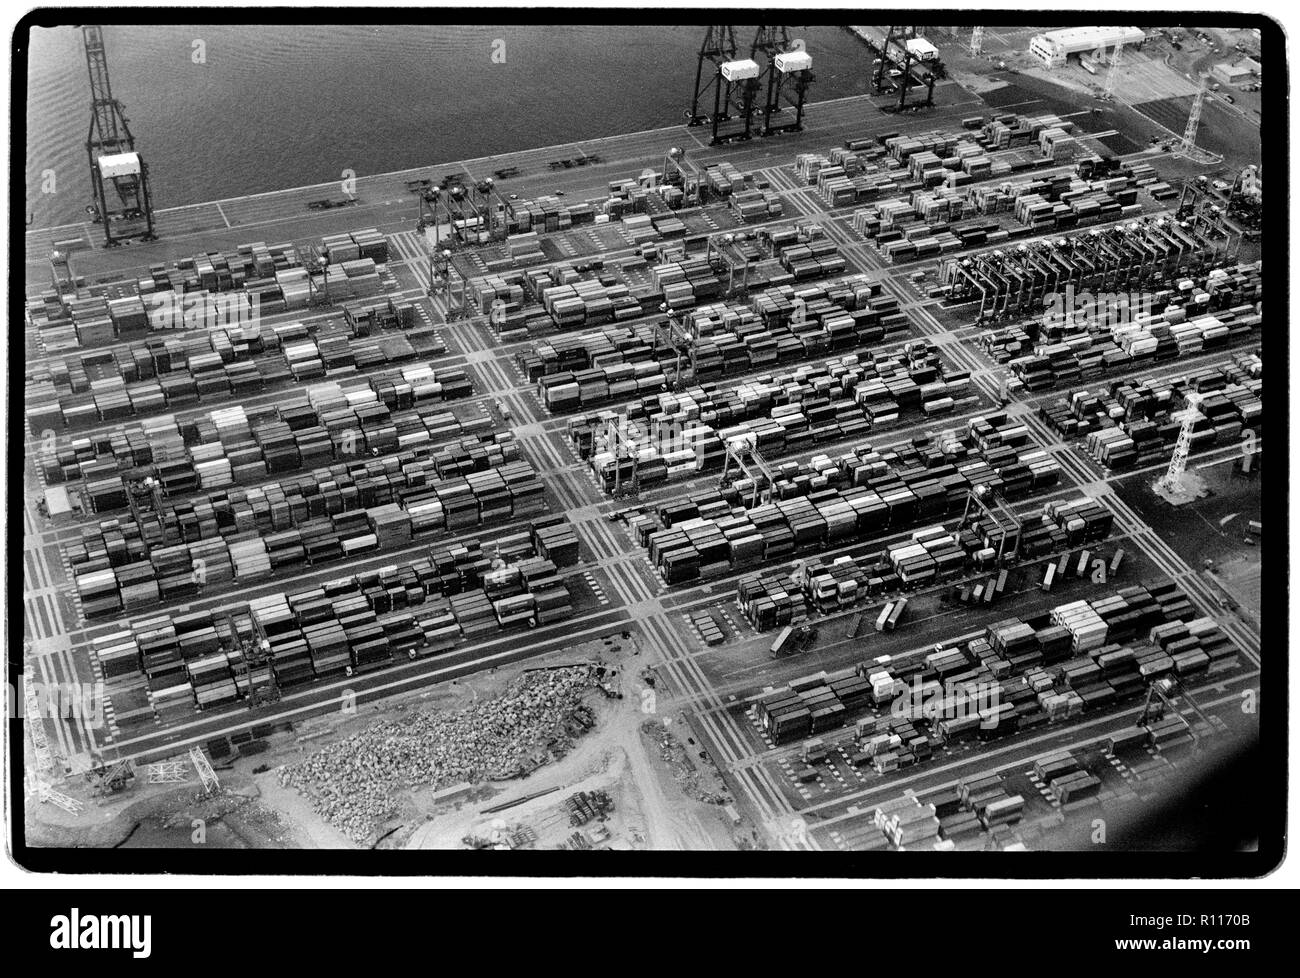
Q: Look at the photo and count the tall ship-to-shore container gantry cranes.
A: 4